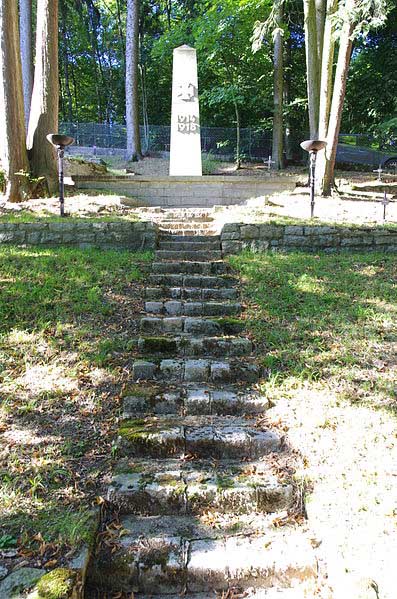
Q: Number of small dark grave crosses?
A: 3